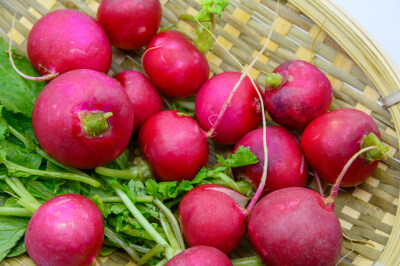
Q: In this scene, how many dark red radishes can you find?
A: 14